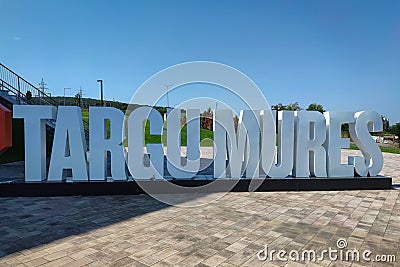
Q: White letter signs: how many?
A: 10